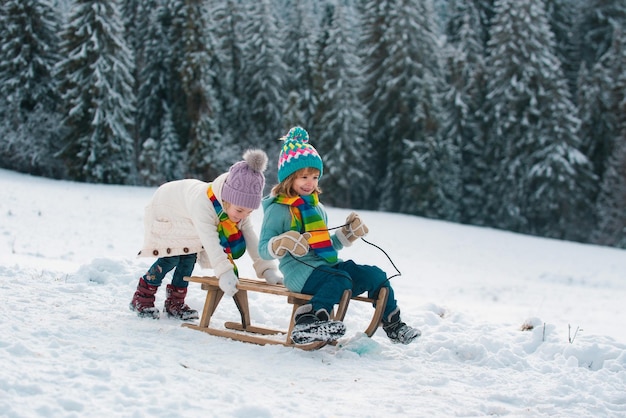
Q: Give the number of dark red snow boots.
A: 2